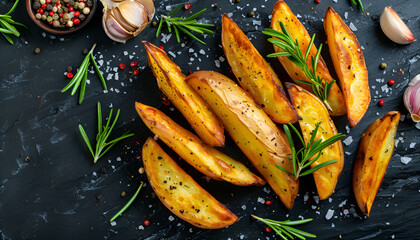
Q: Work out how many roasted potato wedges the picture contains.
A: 9